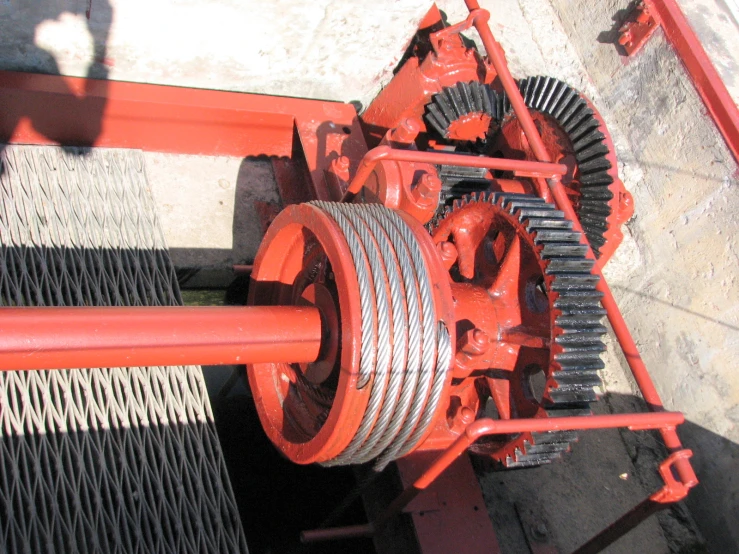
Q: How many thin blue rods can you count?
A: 0